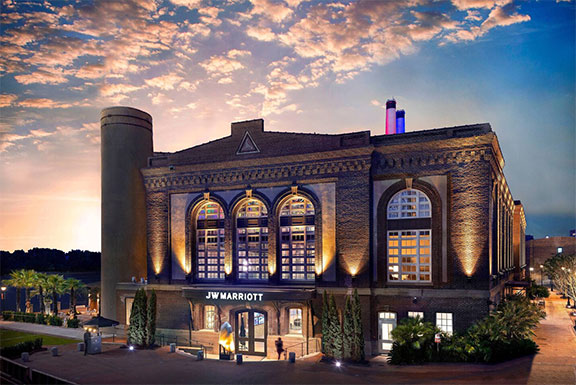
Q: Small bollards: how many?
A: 7